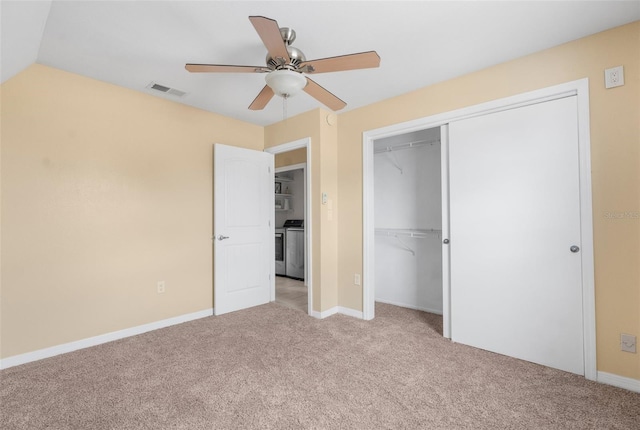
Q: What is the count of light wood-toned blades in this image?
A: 5